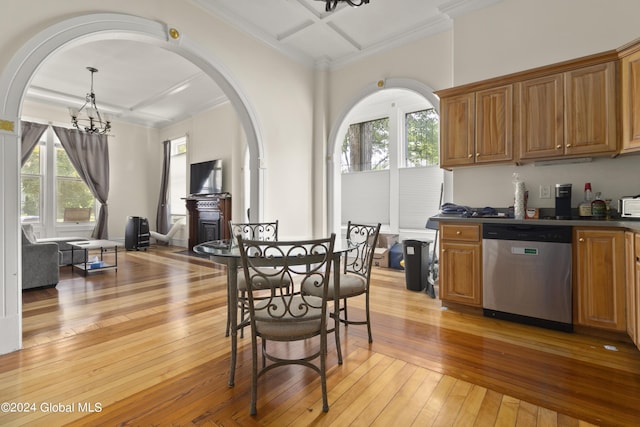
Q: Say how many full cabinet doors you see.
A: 6